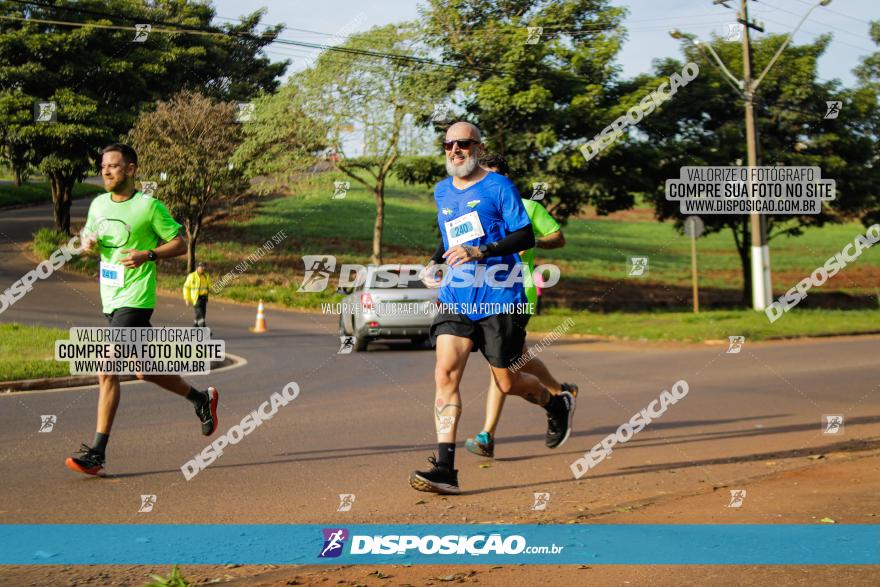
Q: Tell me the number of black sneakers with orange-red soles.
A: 2